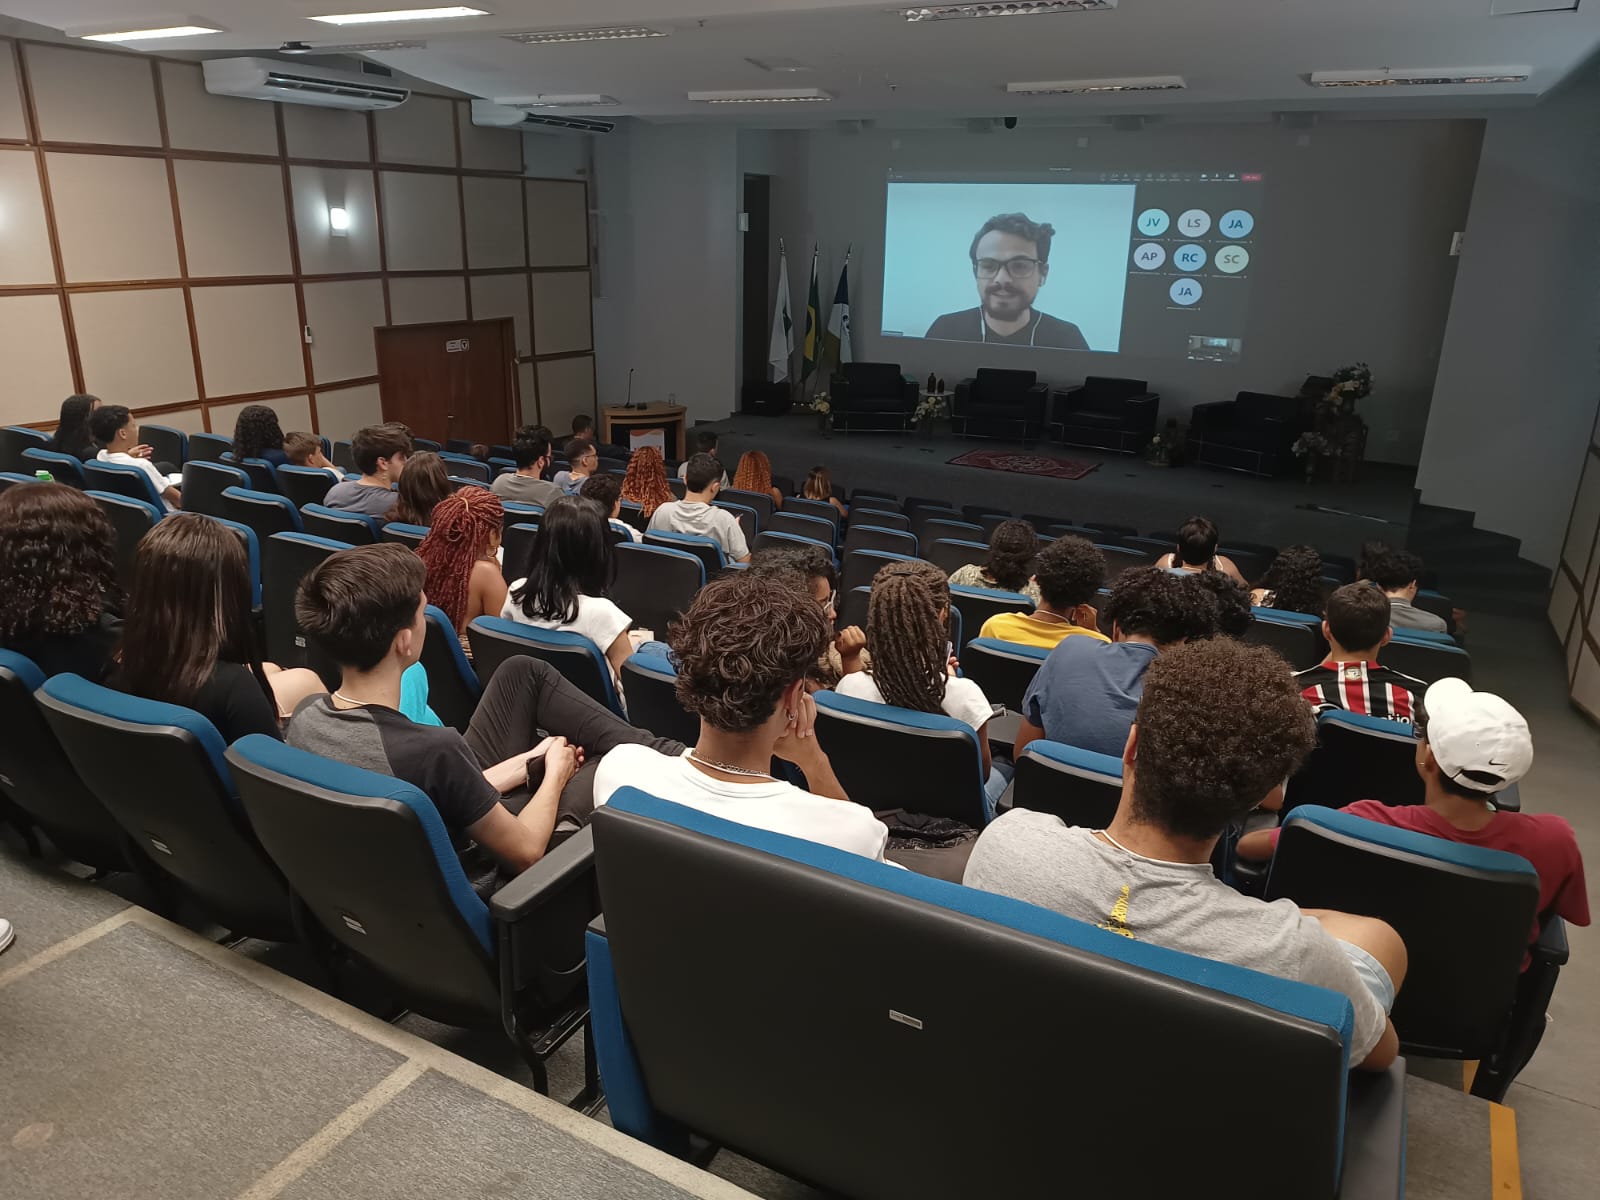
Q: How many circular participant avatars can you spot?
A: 7